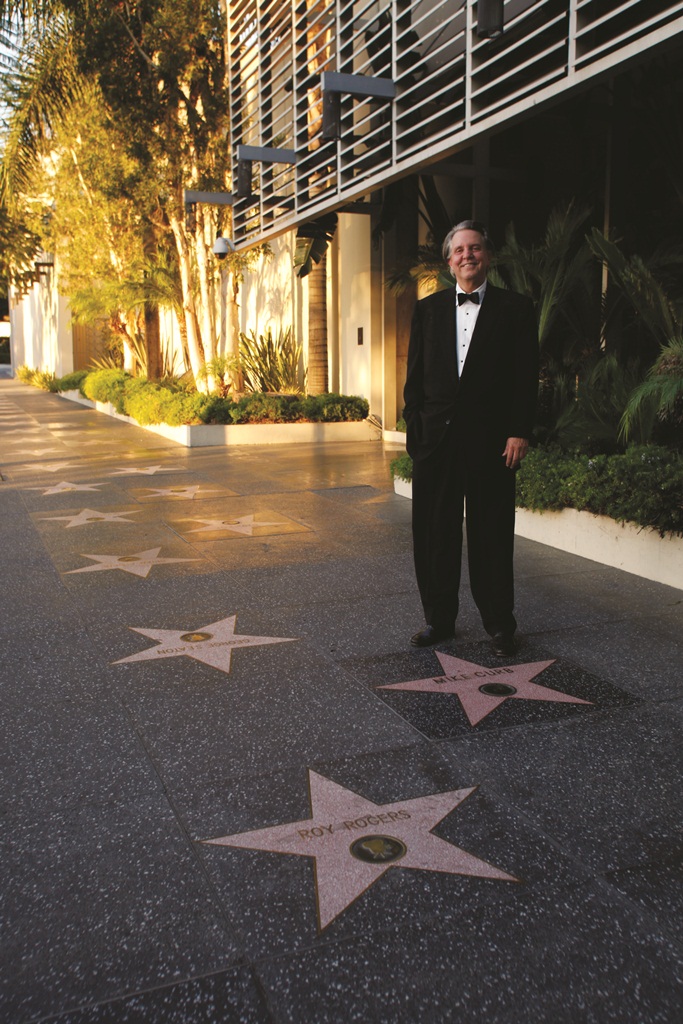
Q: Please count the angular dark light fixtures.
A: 4